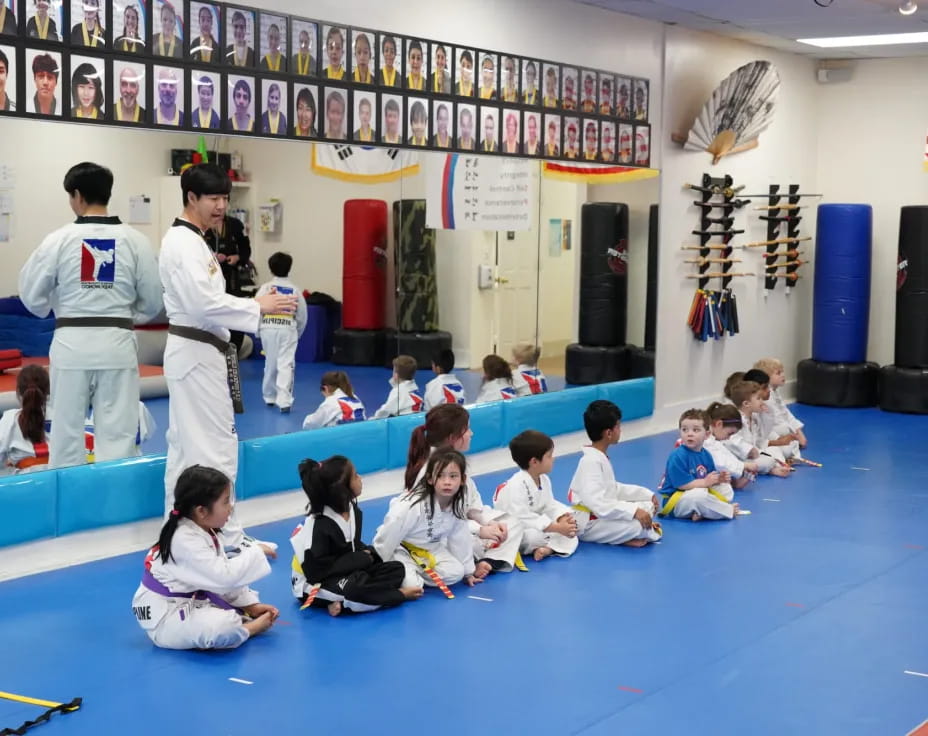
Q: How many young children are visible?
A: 12